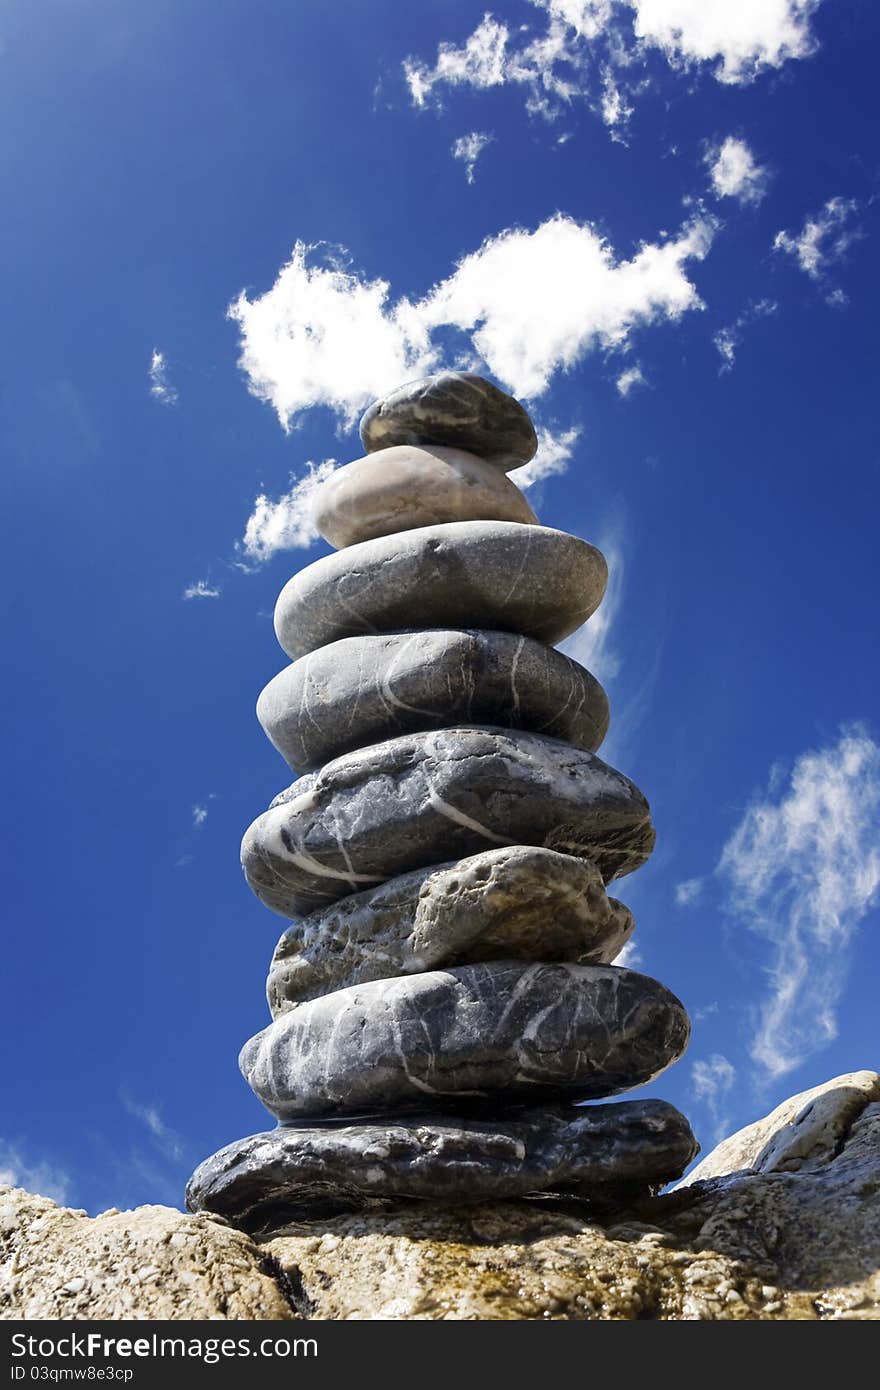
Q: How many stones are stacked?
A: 8